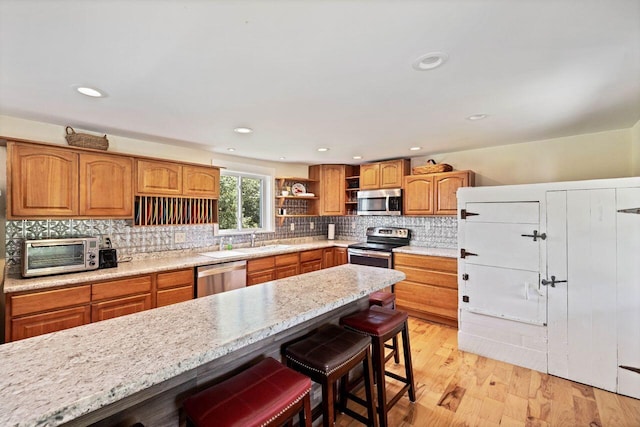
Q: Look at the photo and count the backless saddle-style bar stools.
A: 4